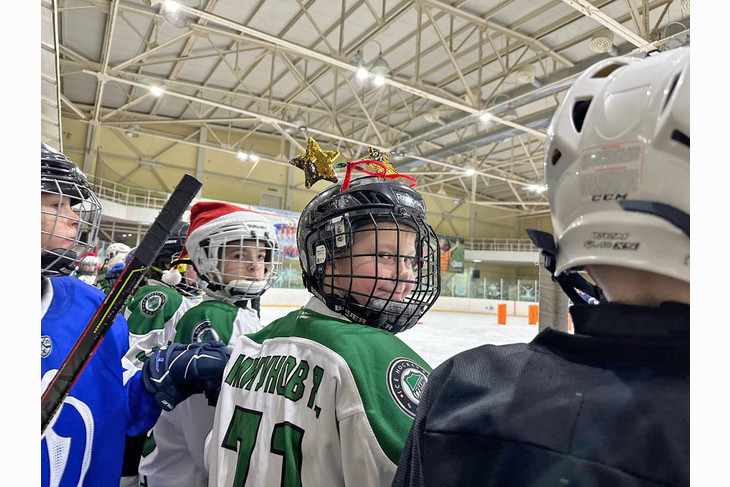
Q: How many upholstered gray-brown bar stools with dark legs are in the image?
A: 0